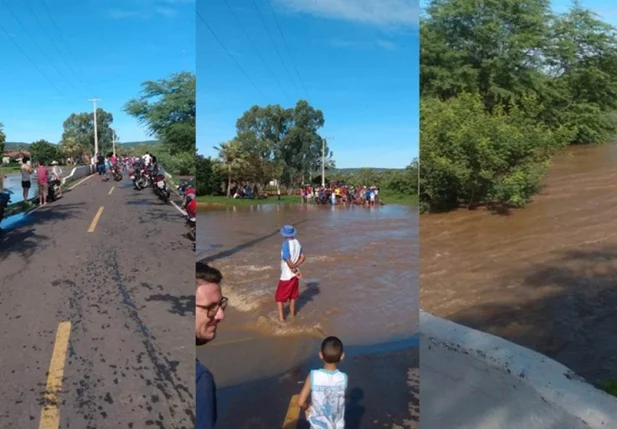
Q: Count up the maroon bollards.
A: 0